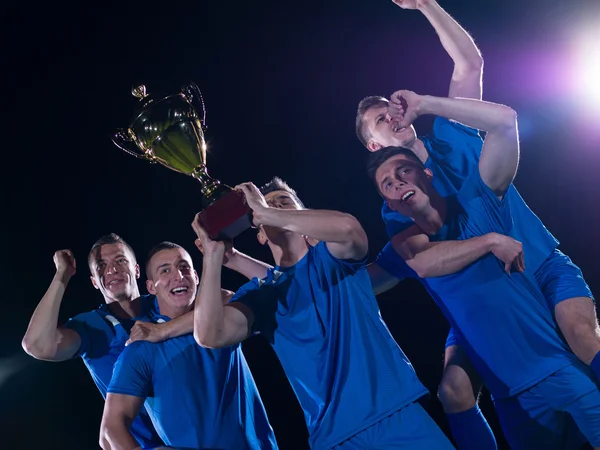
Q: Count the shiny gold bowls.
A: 1